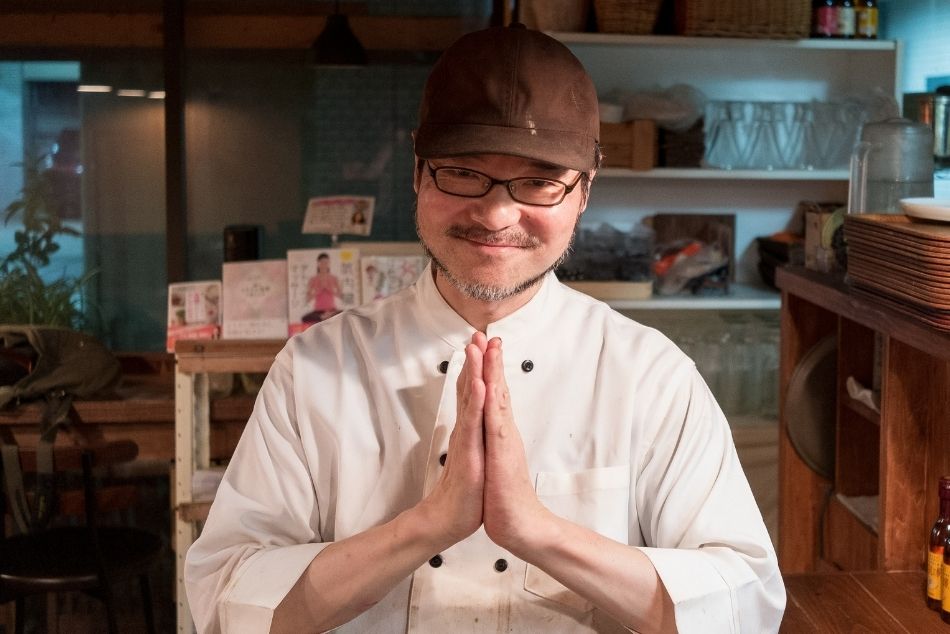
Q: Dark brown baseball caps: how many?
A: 1